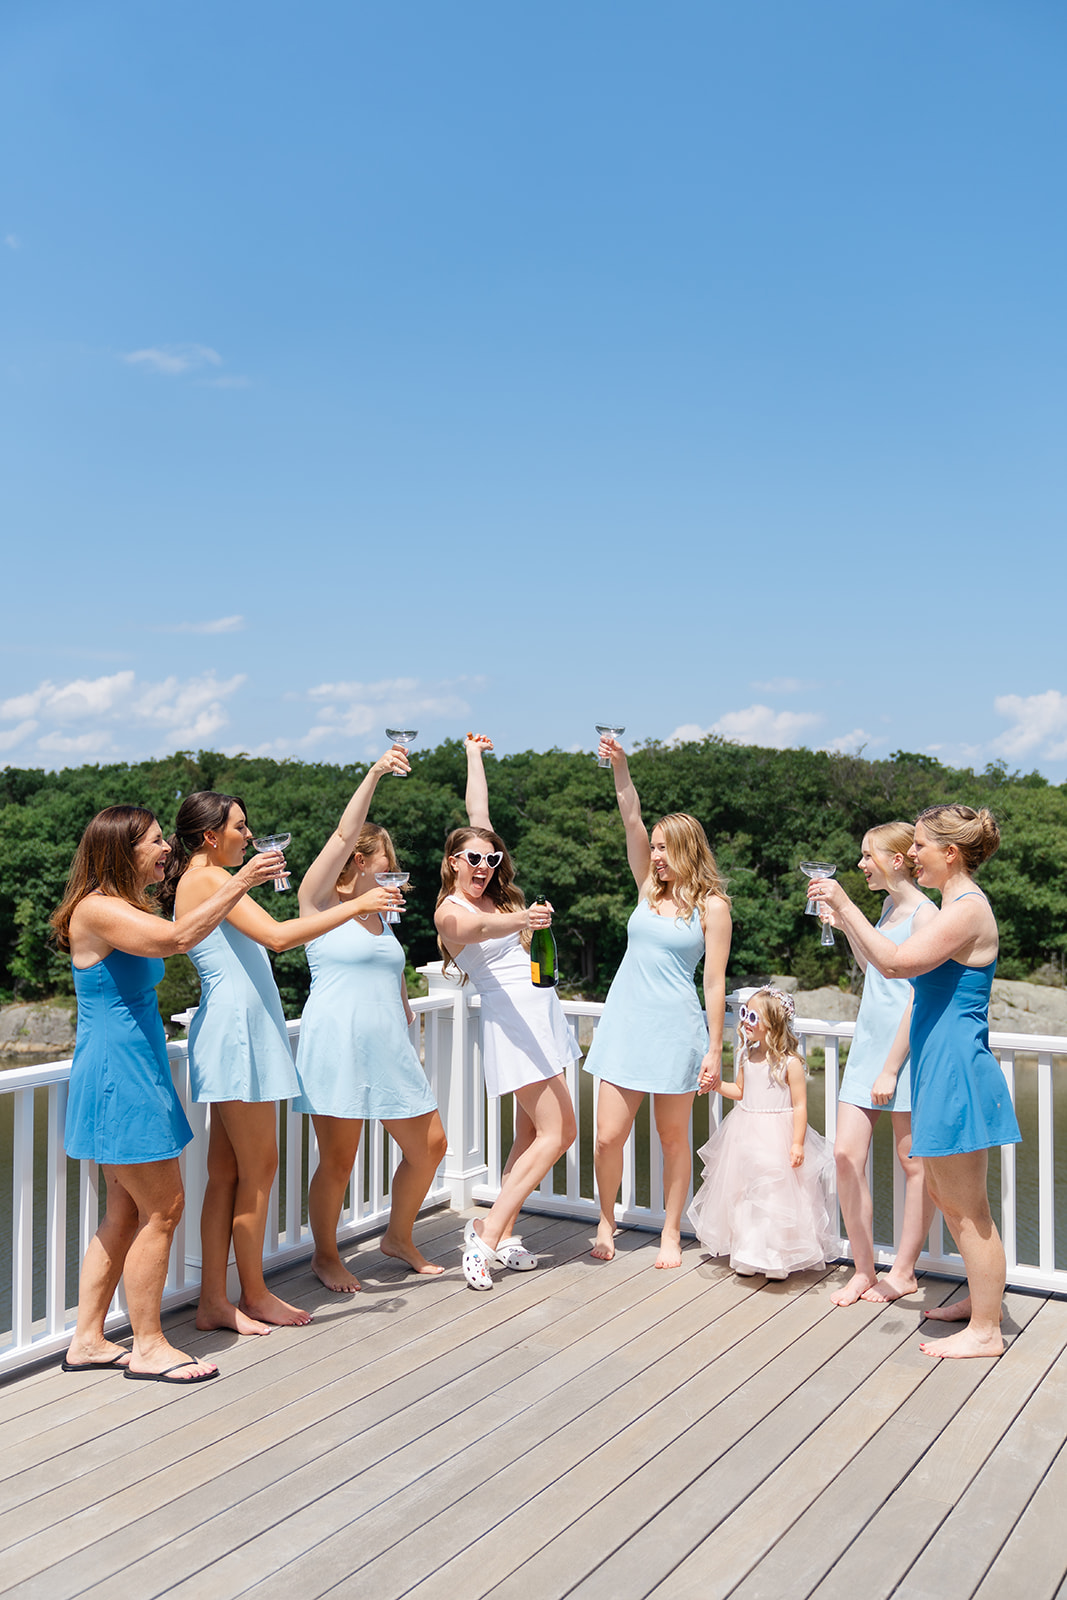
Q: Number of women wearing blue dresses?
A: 6